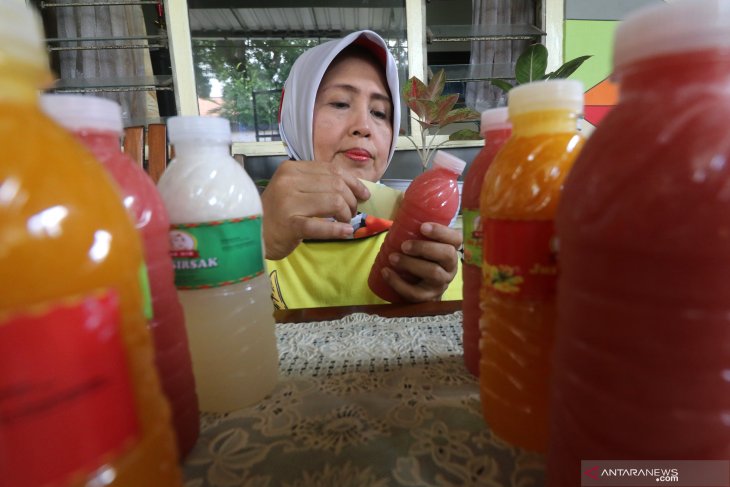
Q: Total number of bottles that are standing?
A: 6